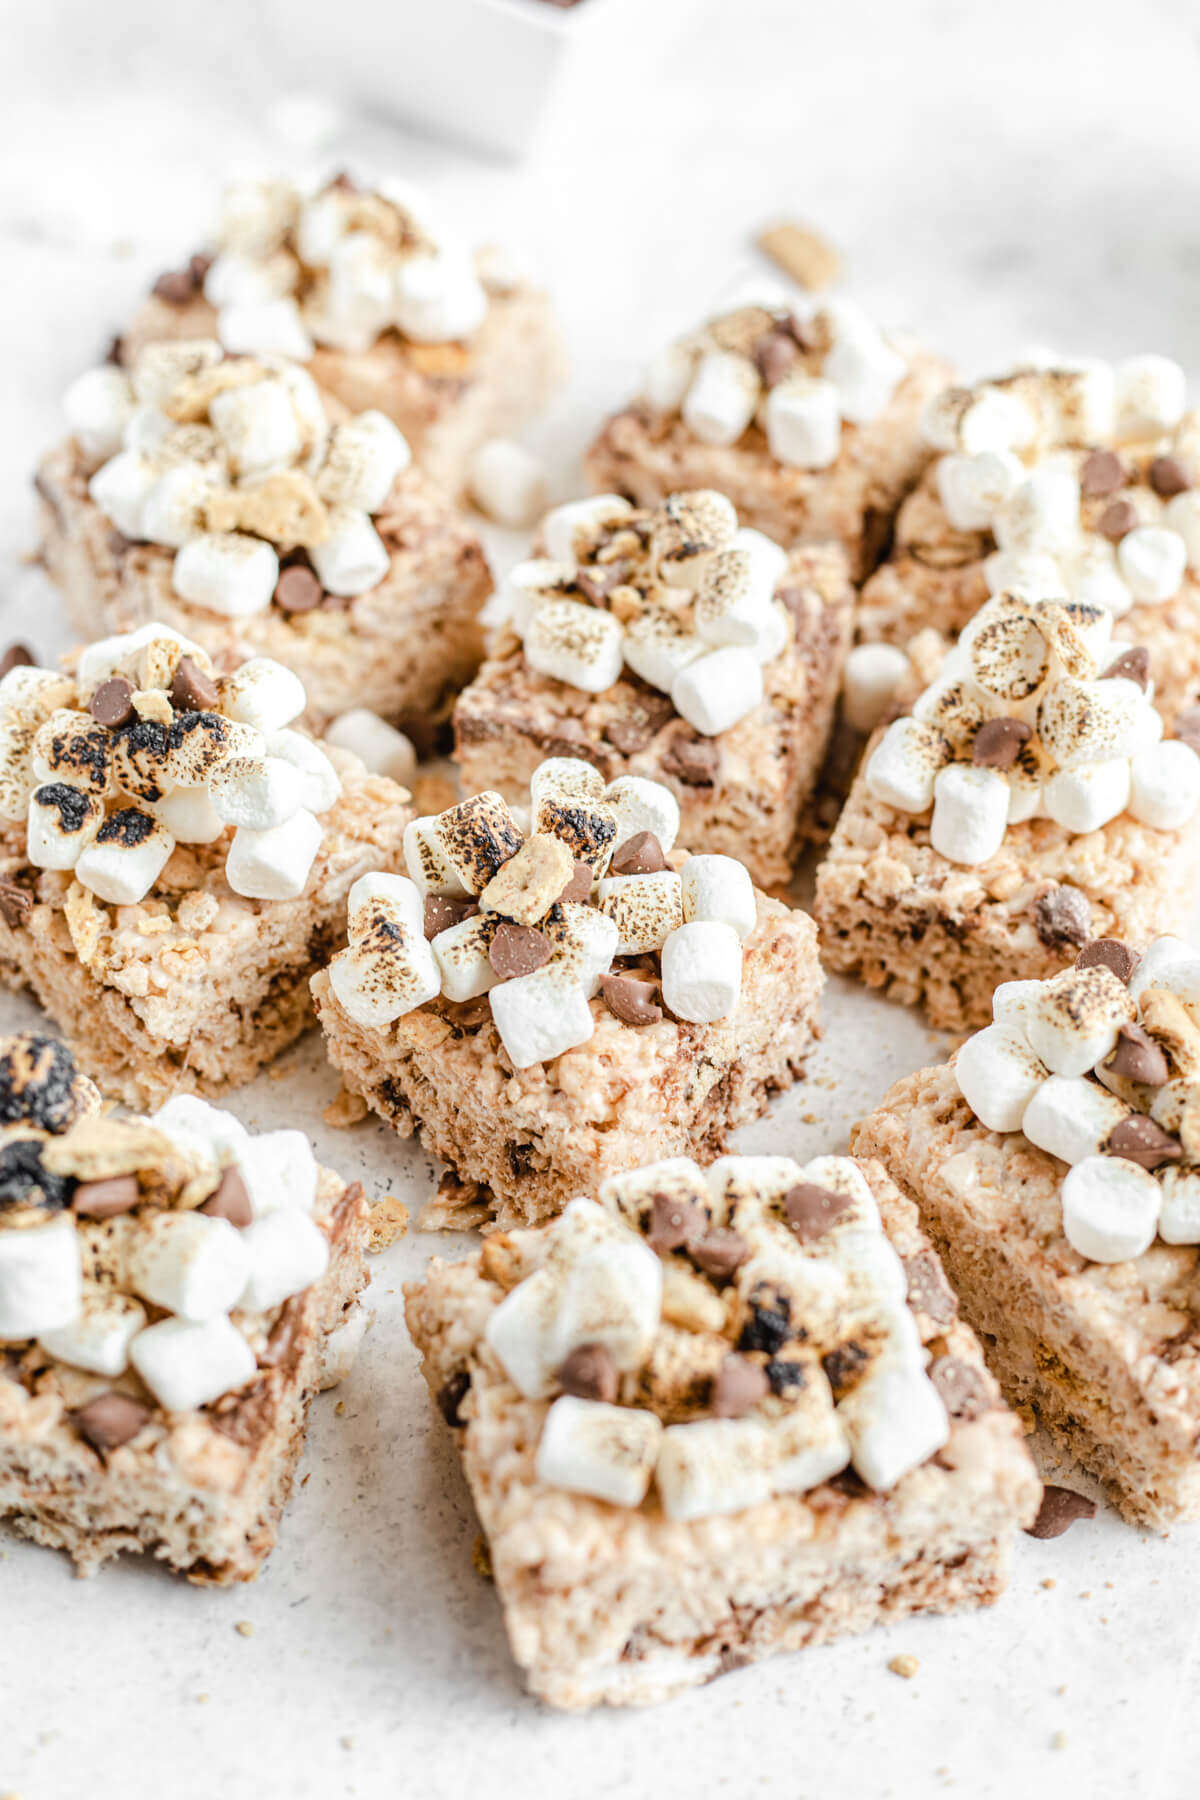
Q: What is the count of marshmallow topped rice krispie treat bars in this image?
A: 11